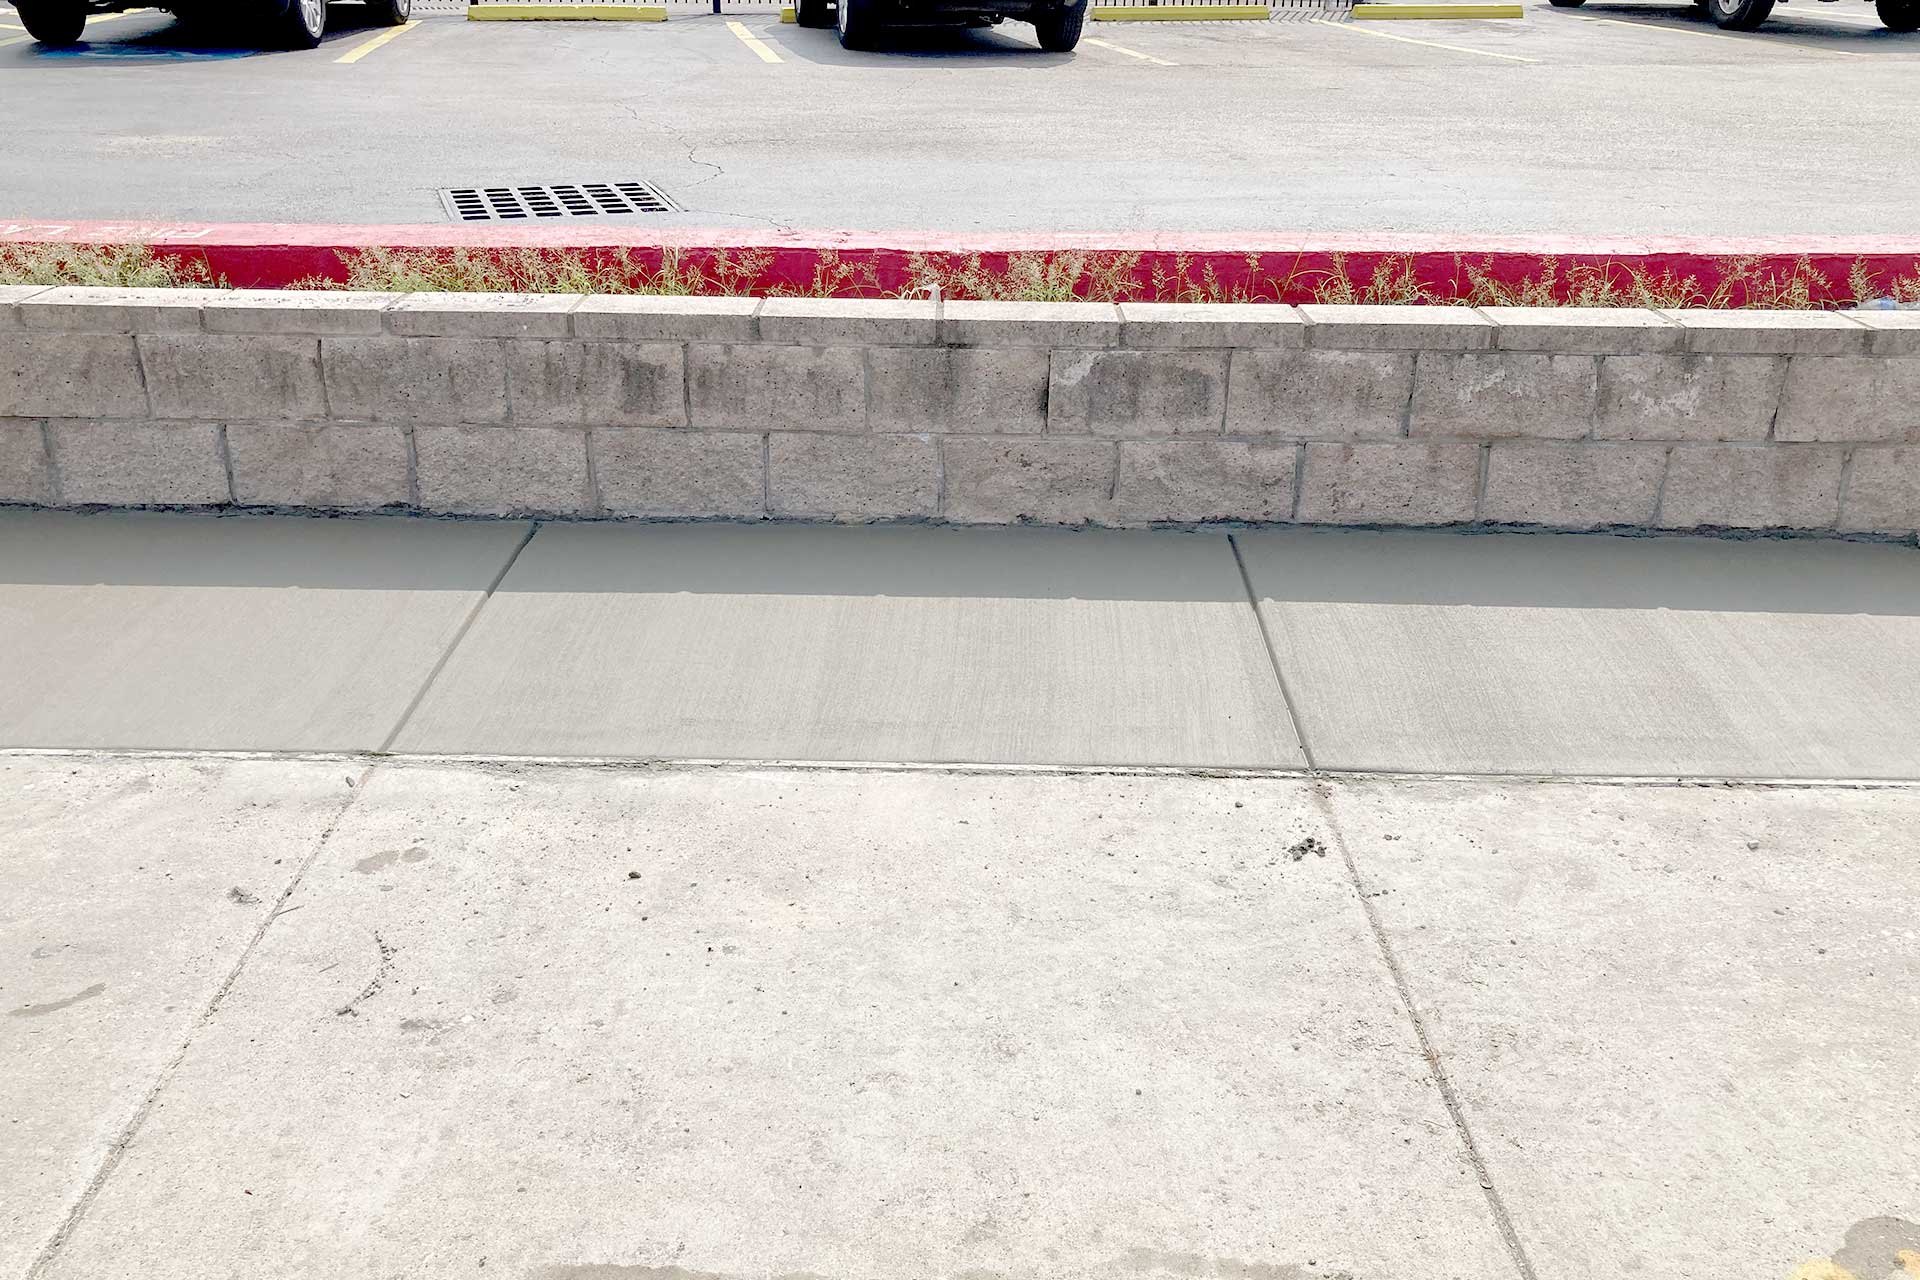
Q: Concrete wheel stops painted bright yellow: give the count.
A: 4